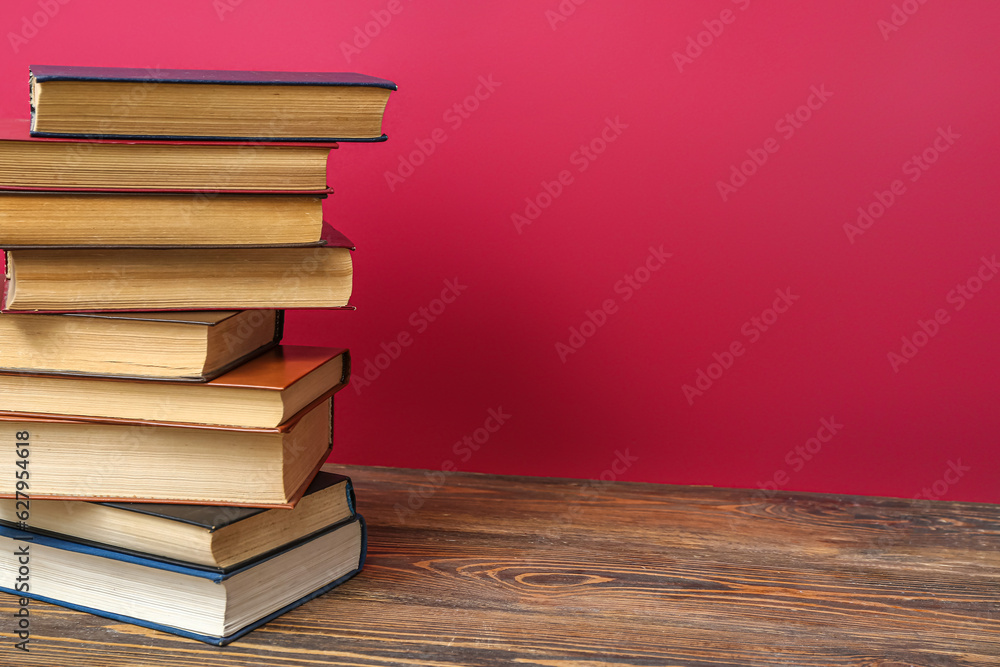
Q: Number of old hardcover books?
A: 9